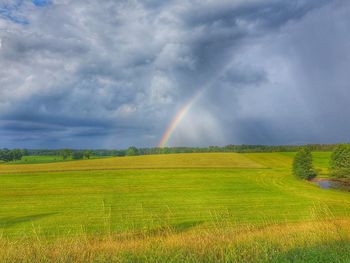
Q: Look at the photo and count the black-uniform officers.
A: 0